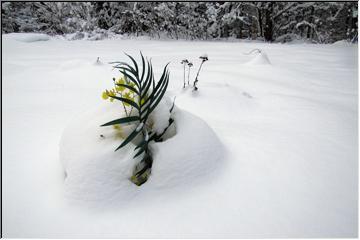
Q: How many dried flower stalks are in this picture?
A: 3